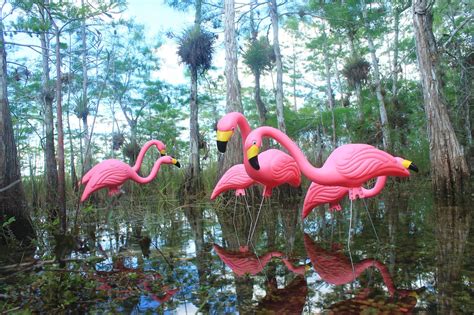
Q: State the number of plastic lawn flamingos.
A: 6